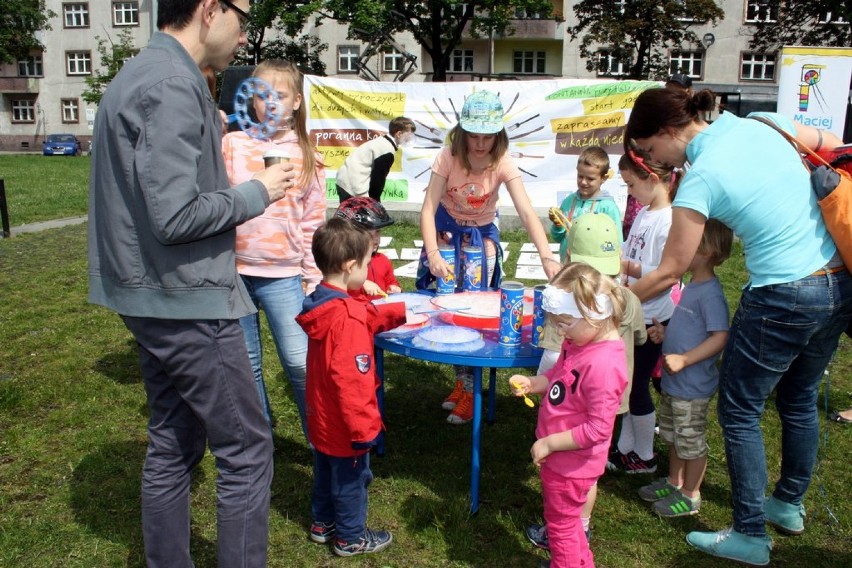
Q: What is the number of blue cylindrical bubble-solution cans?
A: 4